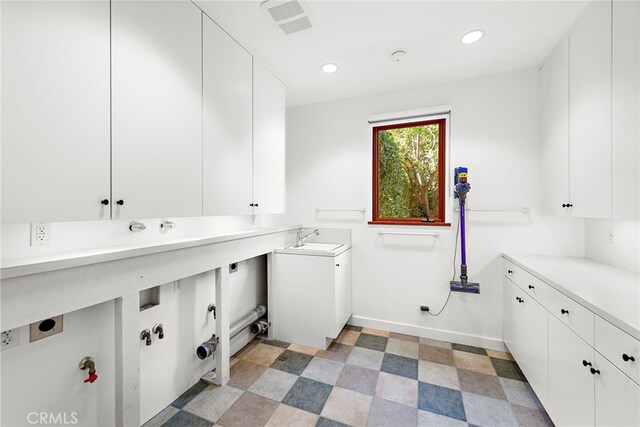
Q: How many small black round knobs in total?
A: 15